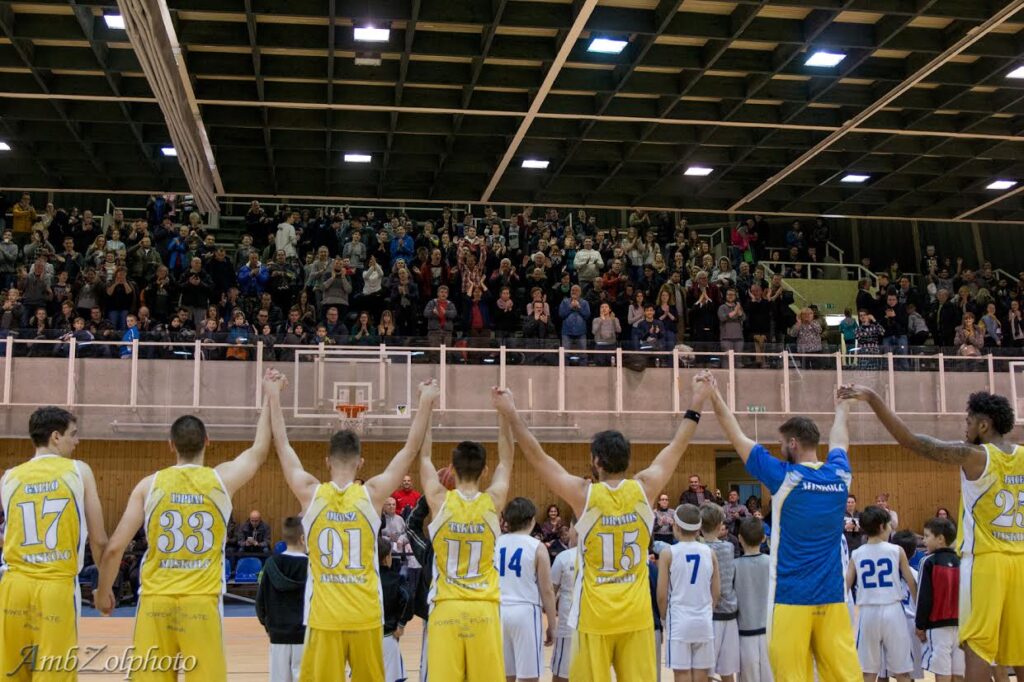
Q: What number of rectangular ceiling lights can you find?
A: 12